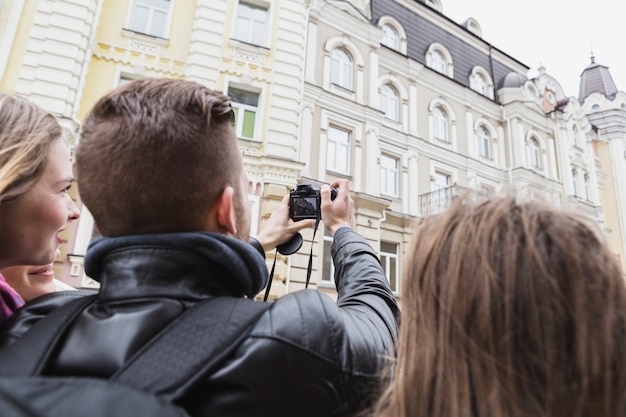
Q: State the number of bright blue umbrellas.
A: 0